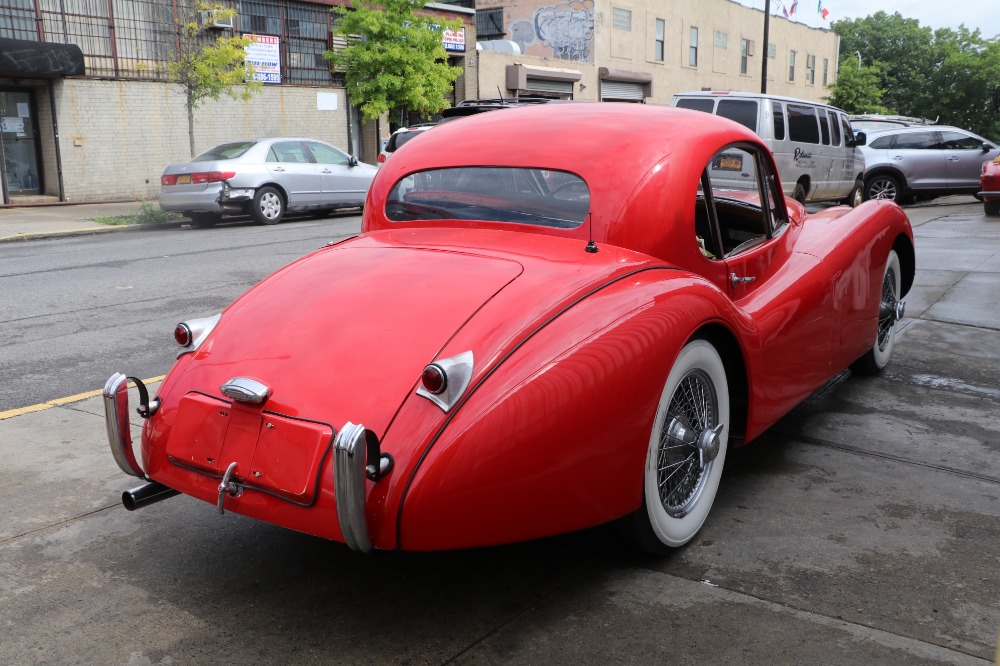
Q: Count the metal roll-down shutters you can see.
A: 2